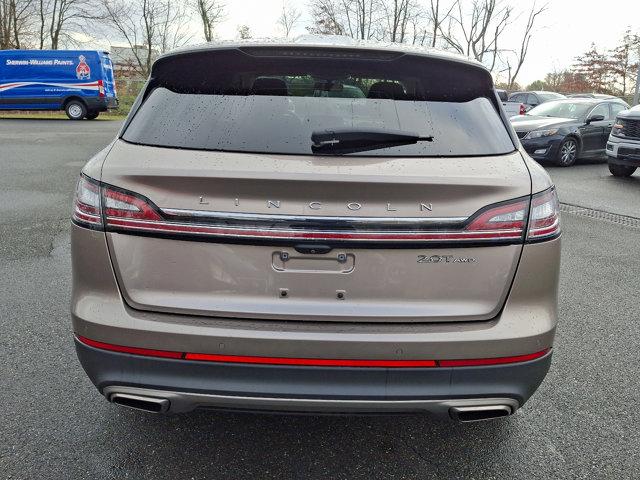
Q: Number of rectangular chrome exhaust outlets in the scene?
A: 2